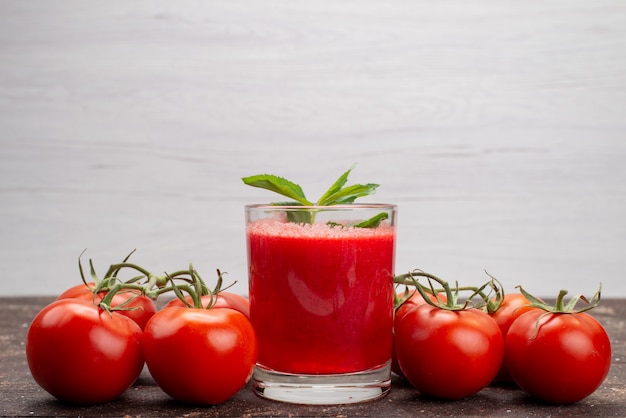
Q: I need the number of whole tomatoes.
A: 8